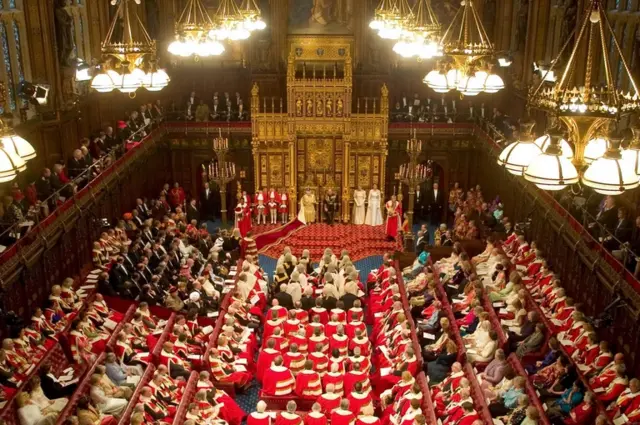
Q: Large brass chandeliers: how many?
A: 10